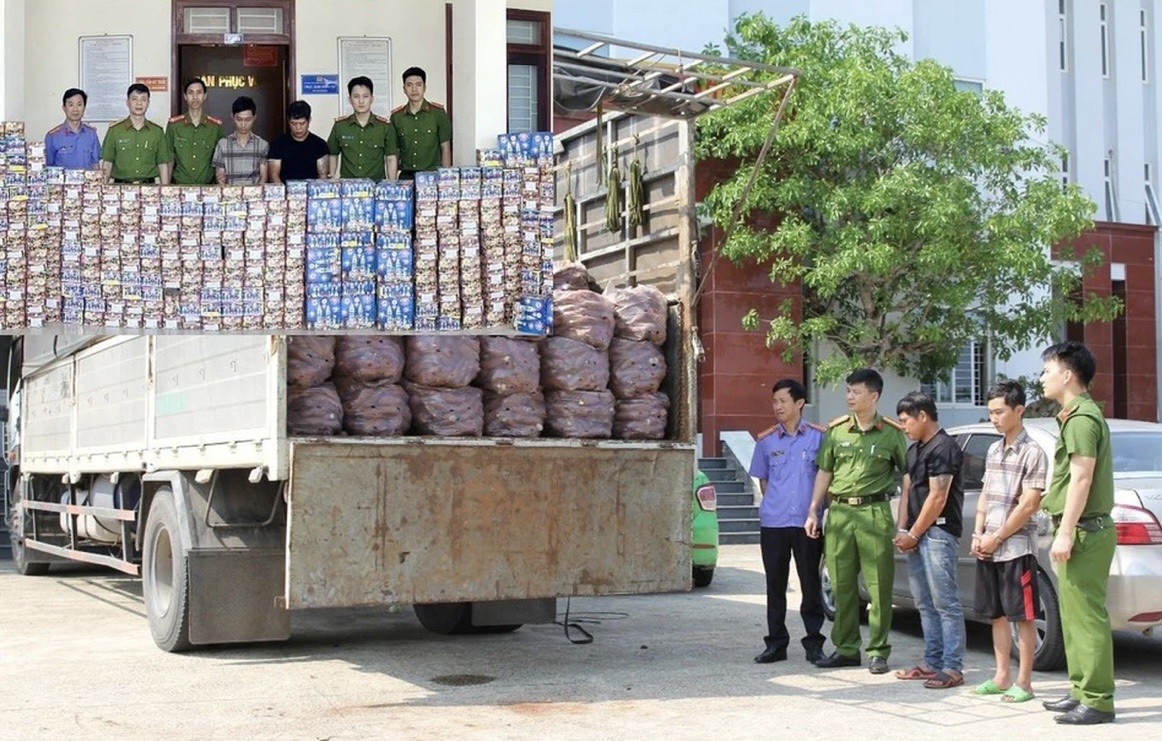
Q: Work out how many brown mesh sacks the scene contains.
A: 15